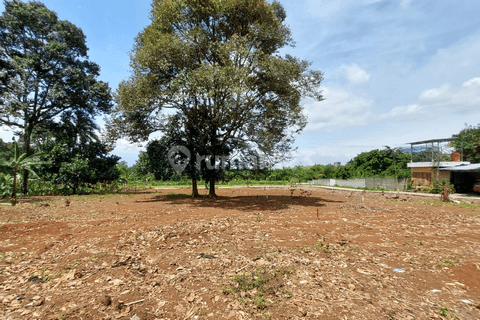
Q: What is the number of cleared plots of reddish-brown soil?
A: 1